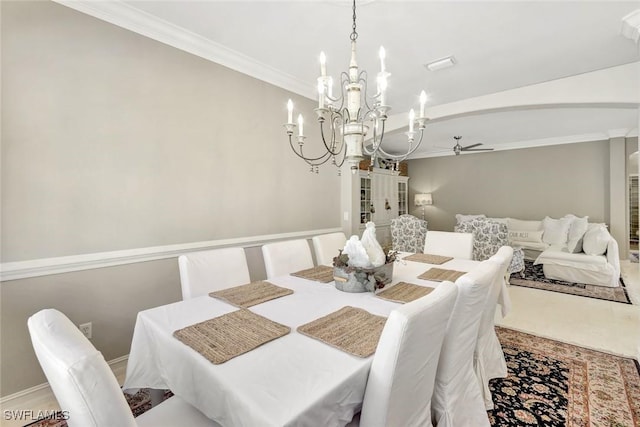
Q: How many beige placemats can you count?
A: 7